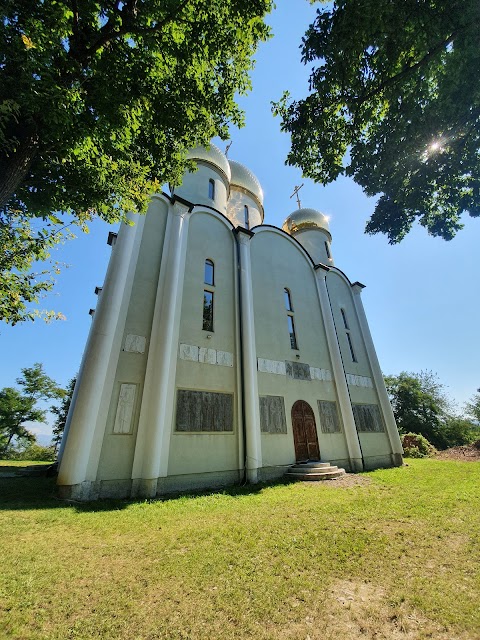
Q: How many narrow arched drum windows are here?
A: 3